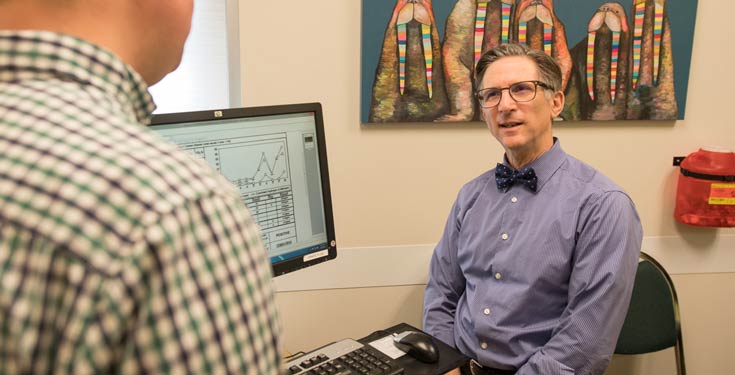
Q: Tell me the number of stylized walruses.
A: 5